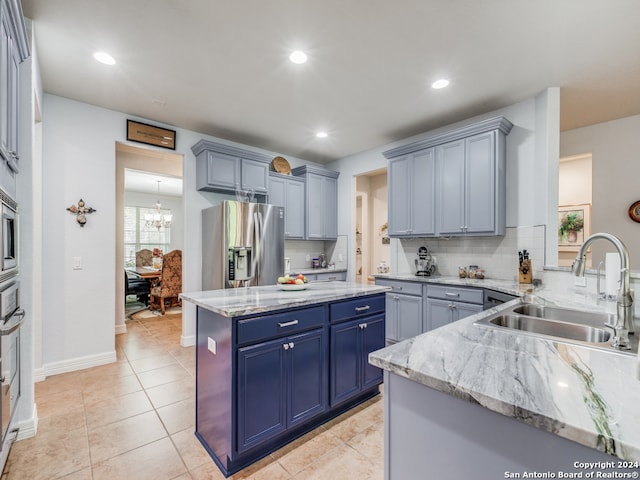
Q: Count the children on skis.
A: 0